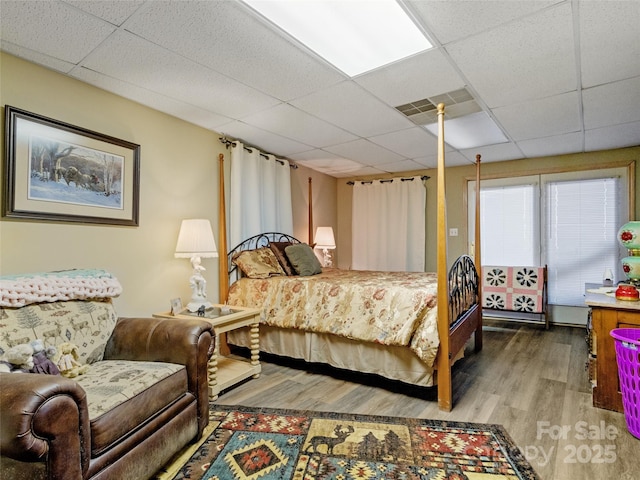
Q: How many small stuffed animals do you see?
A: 3